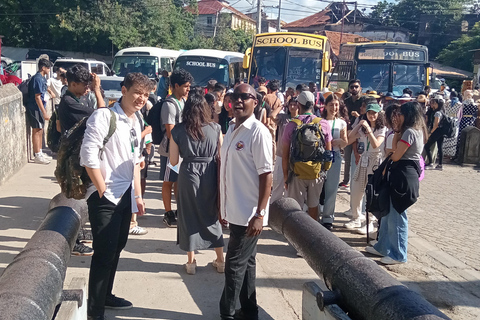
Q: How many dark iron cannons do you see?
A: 2